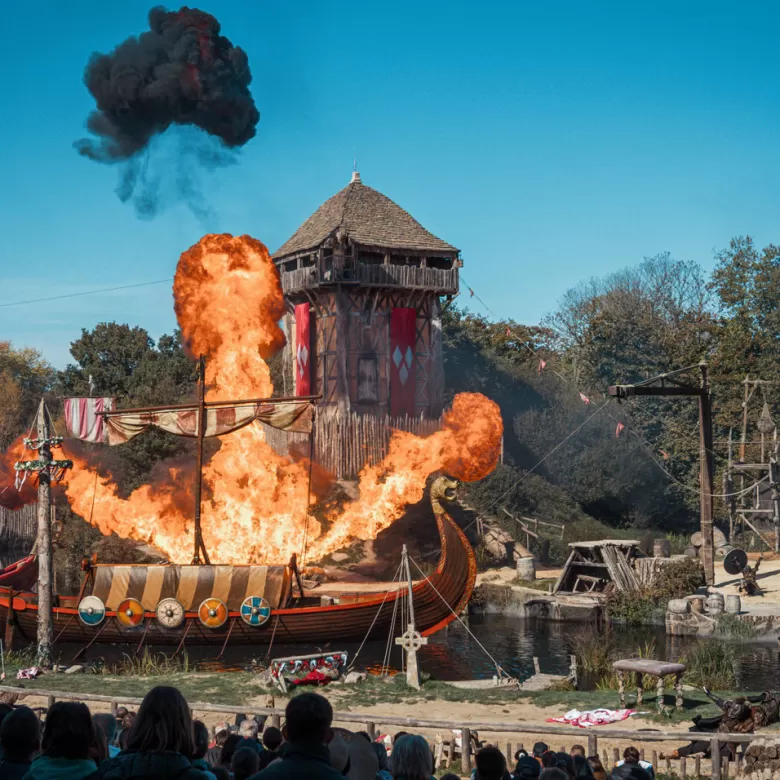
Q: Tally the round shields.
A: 6